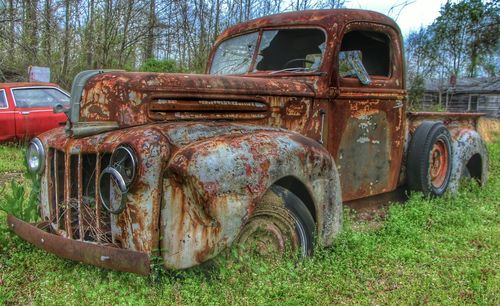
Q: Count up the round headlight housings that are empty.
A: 1